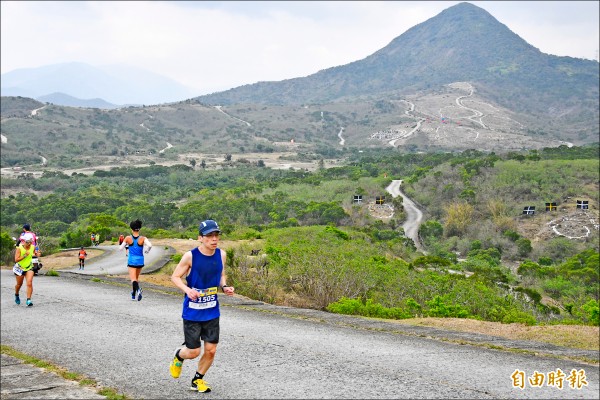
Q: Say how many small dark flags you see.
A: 5